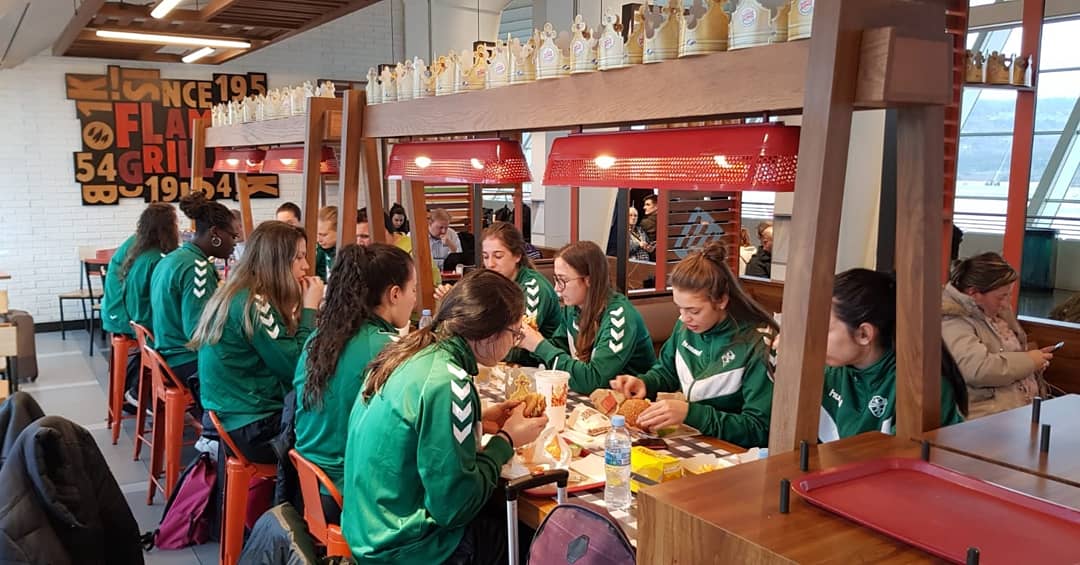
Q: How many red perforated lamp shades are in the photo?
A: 4